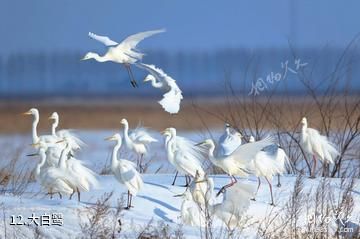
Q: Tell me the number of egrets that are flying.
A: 2